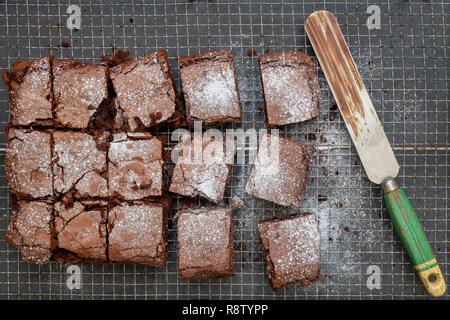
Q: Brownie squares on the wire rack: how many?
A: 15